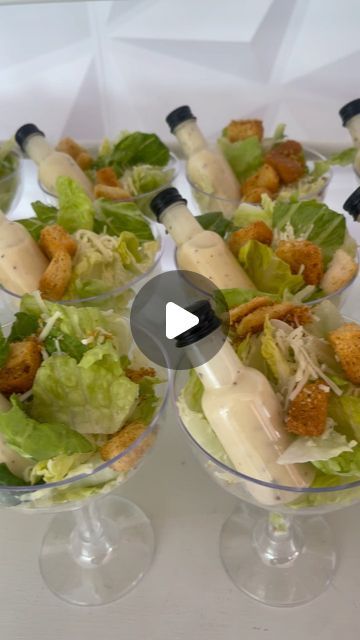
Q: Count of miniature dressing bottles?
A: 8